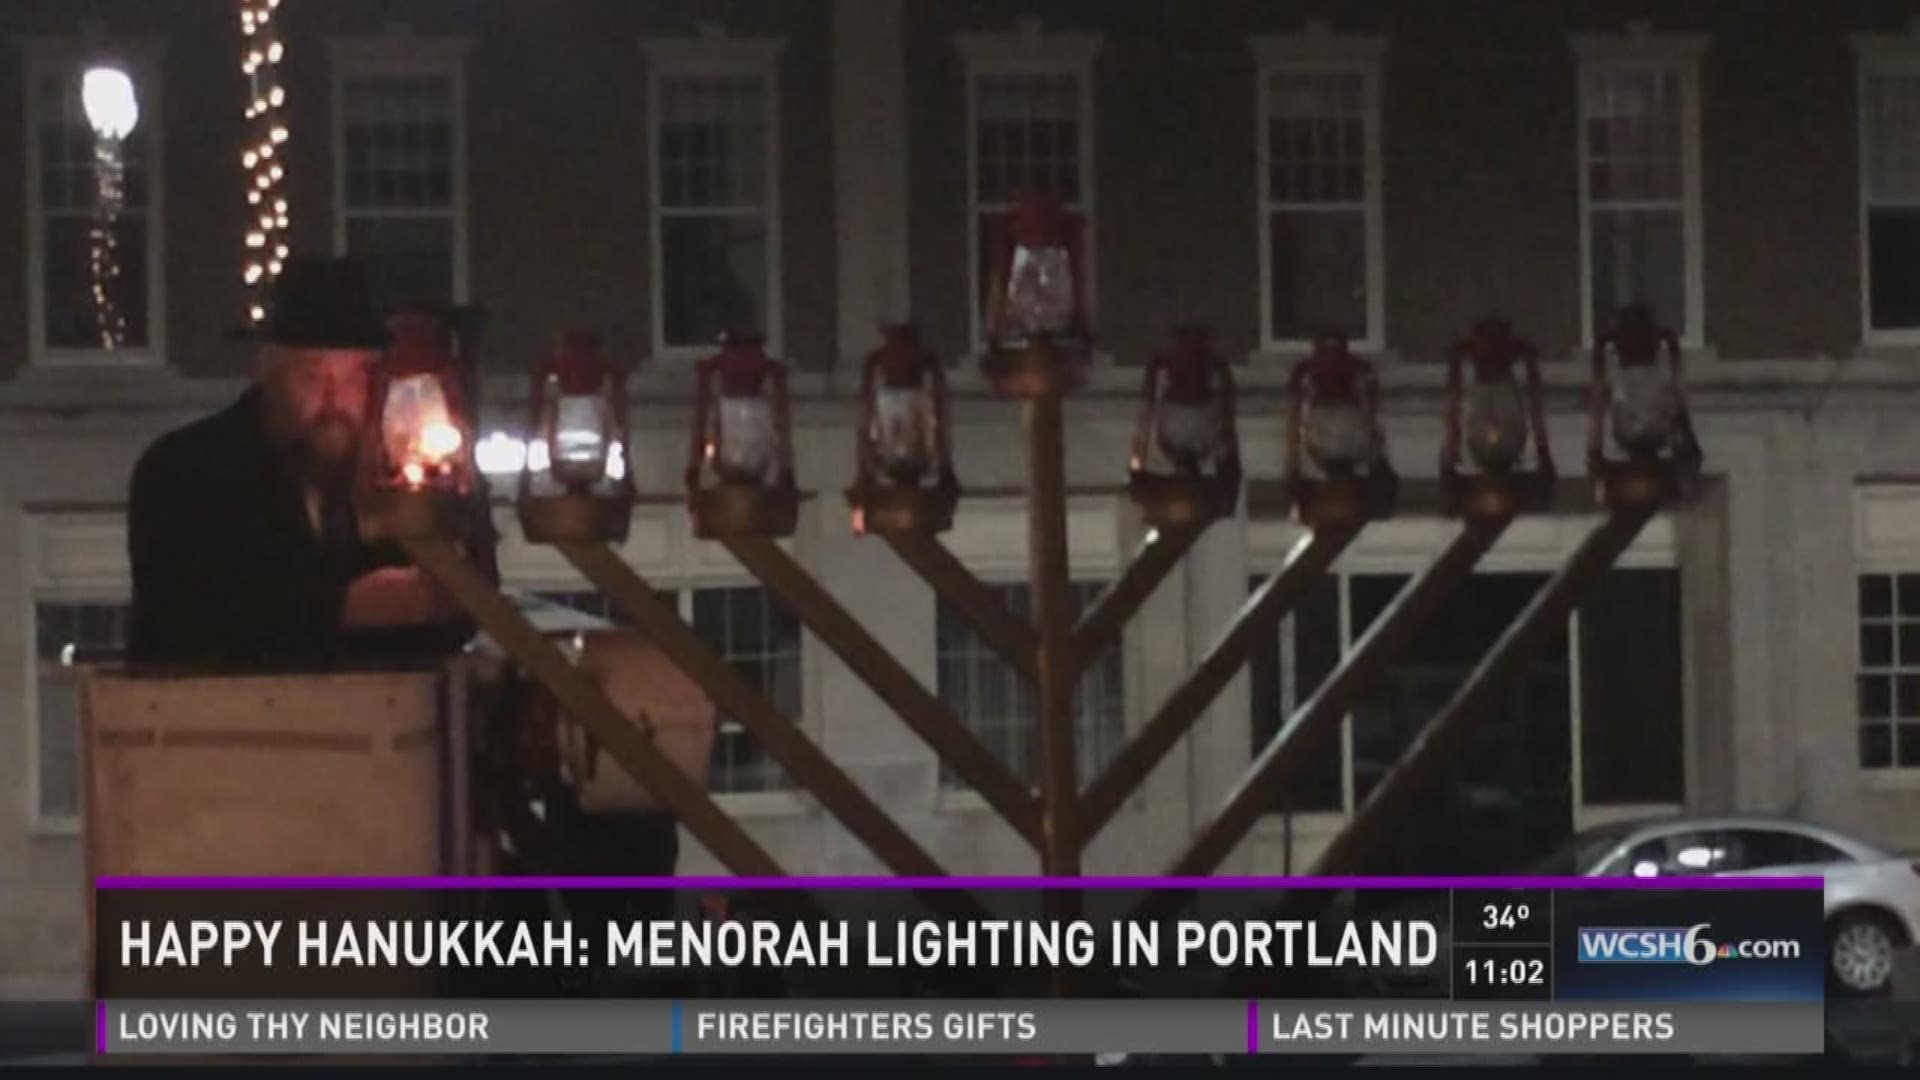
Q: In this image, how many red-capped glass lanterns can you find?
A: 9